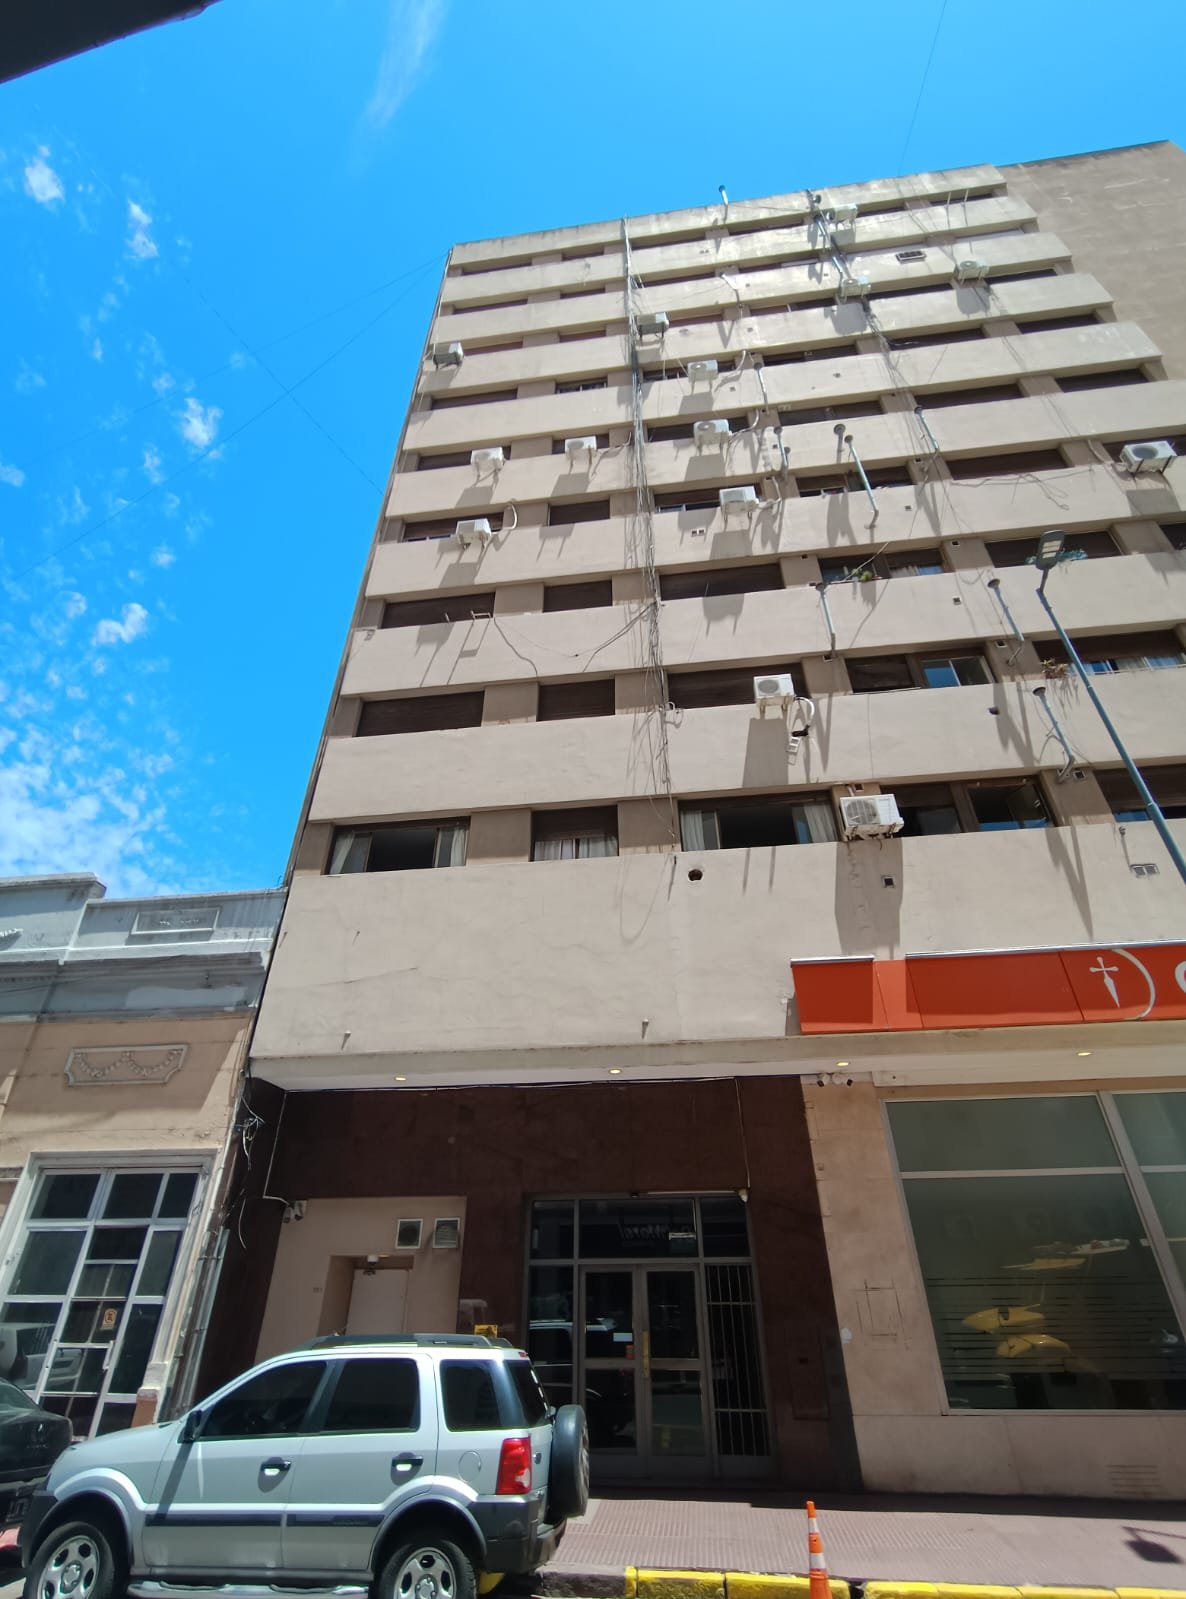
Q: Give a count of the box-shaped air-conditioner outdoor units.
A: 14